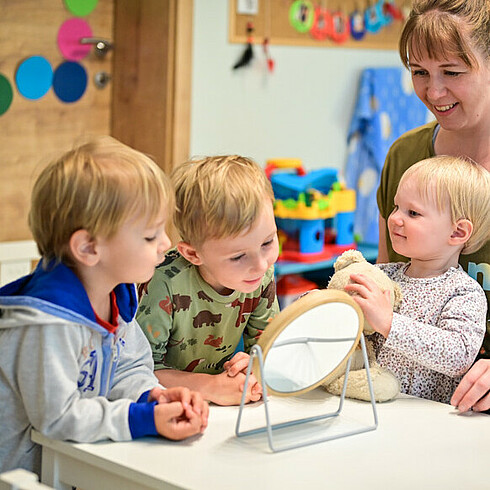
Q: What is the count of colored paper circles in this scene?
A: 5